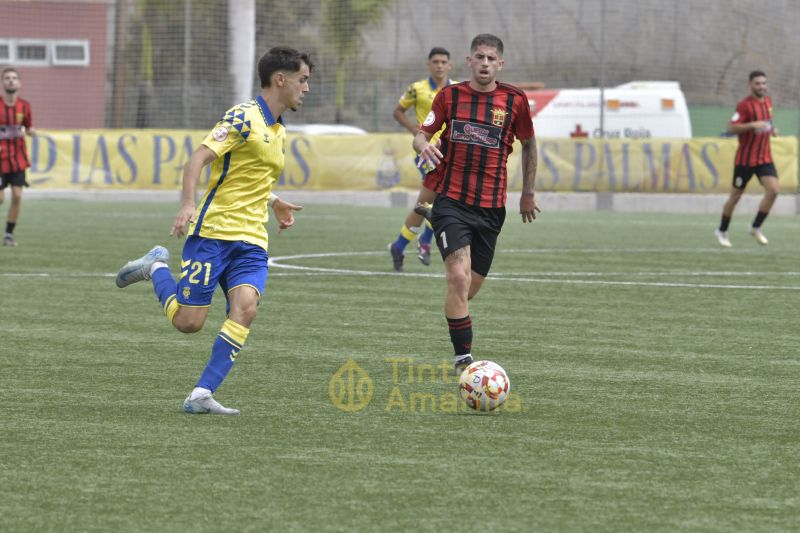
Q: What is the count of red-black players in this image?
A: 3